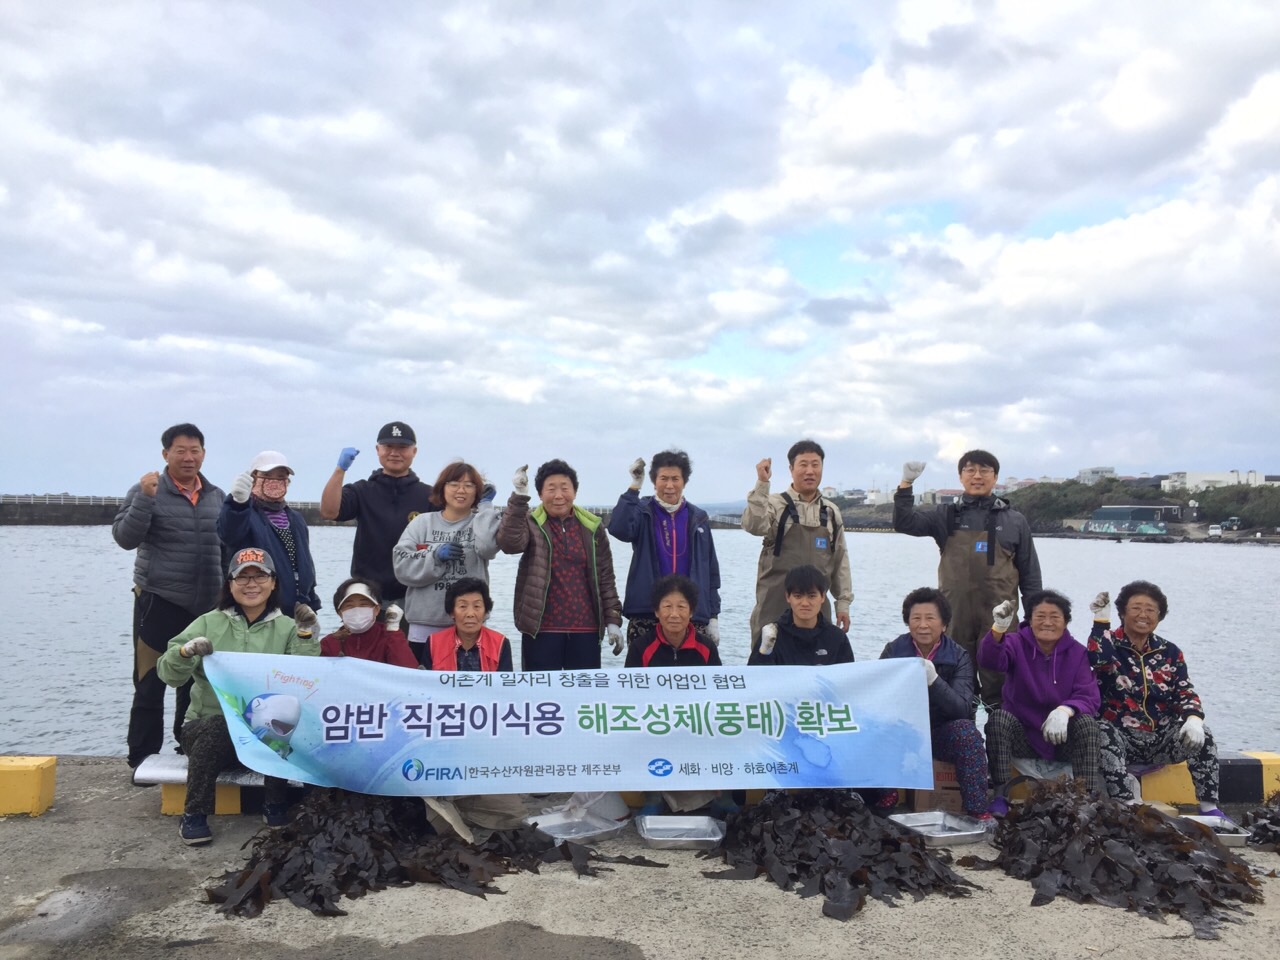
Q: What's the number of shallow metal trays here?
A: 4